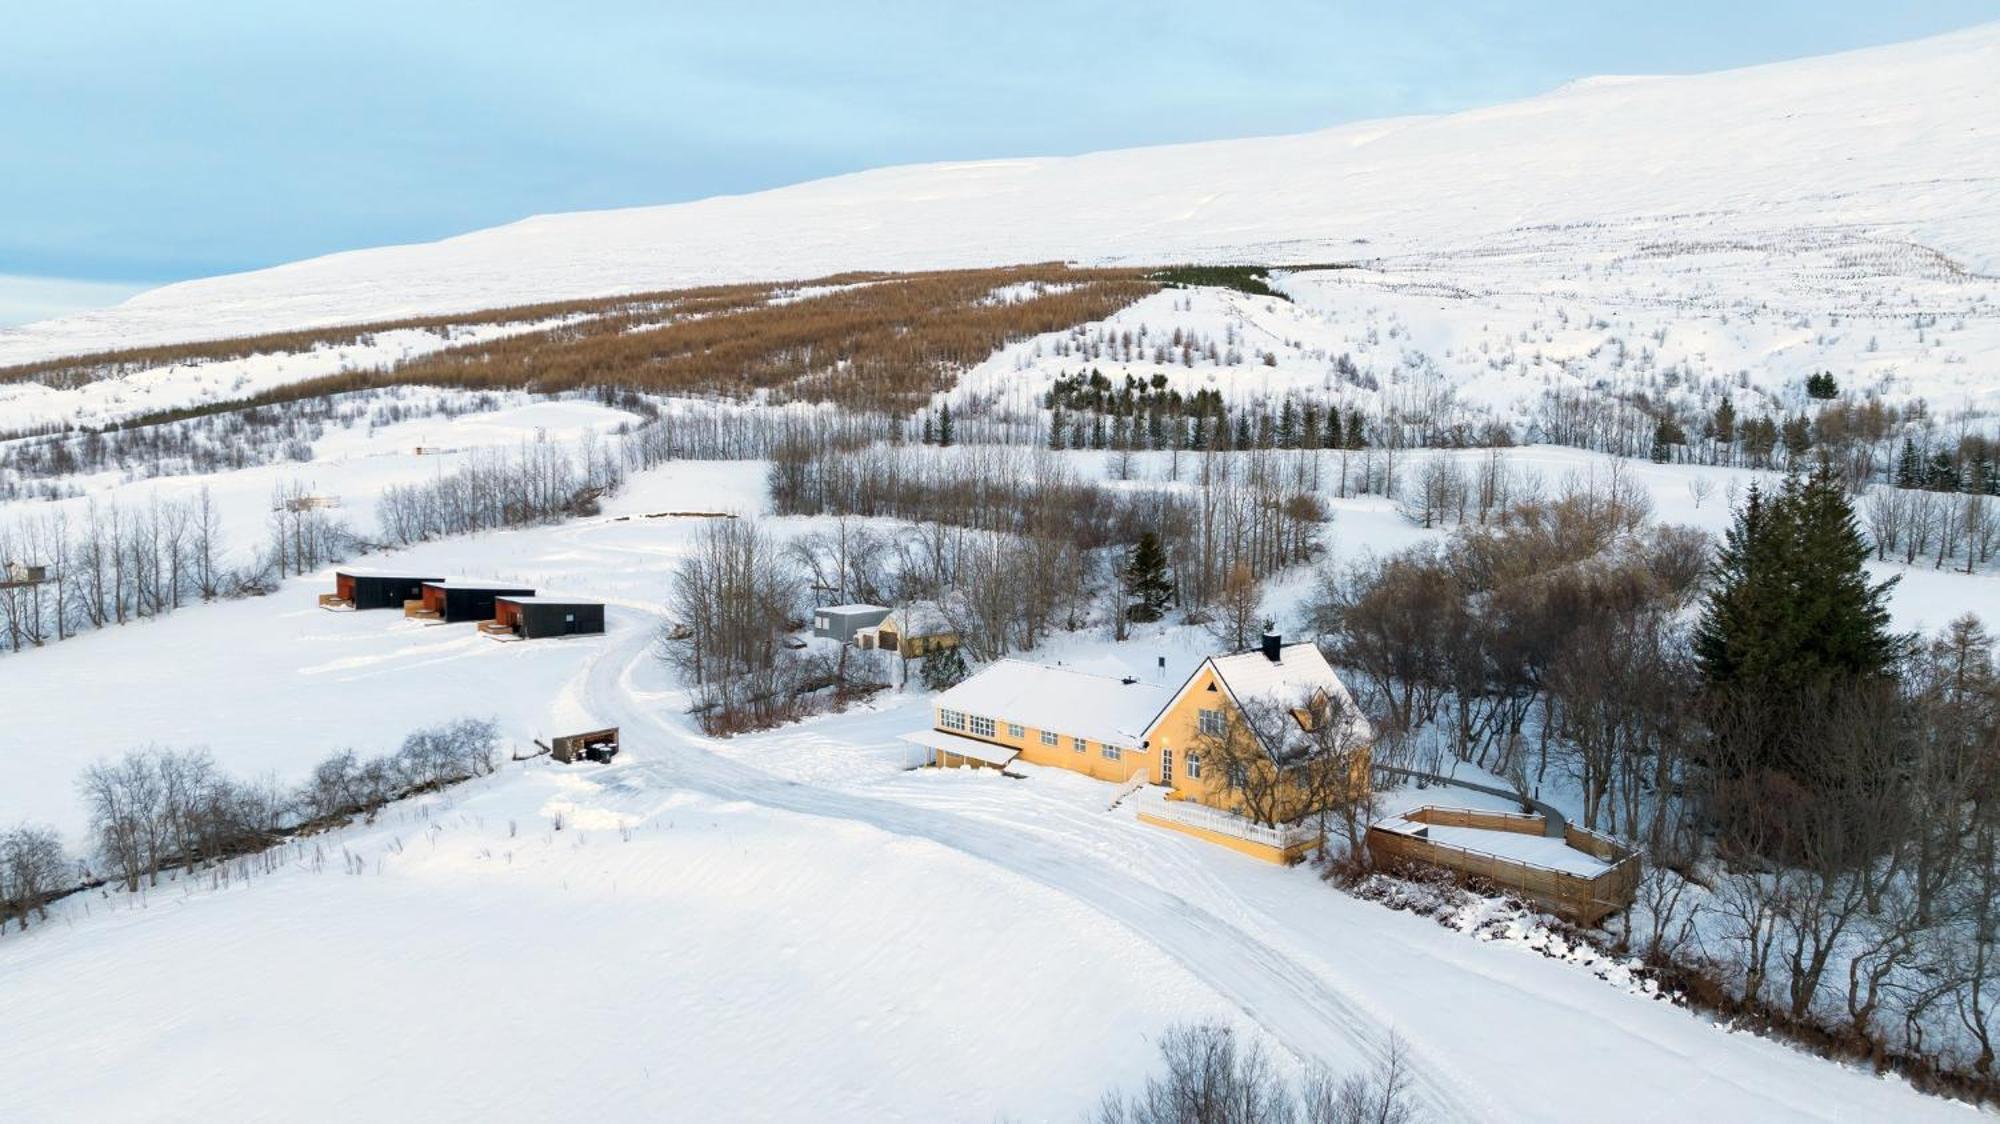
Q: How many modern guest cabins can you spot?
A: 3